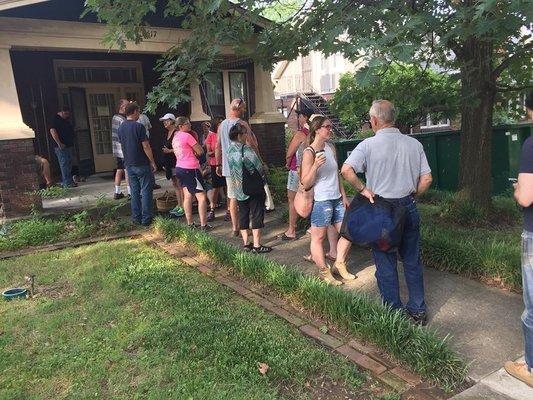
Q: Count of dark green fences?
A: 1